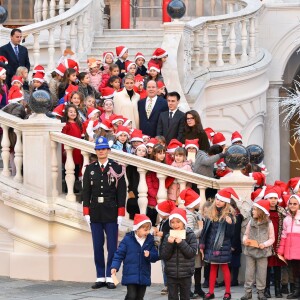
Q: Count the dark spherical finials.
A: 5